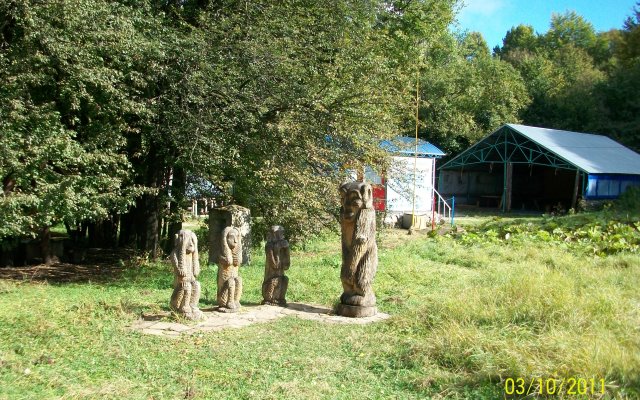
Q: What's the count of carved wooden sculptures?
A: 4